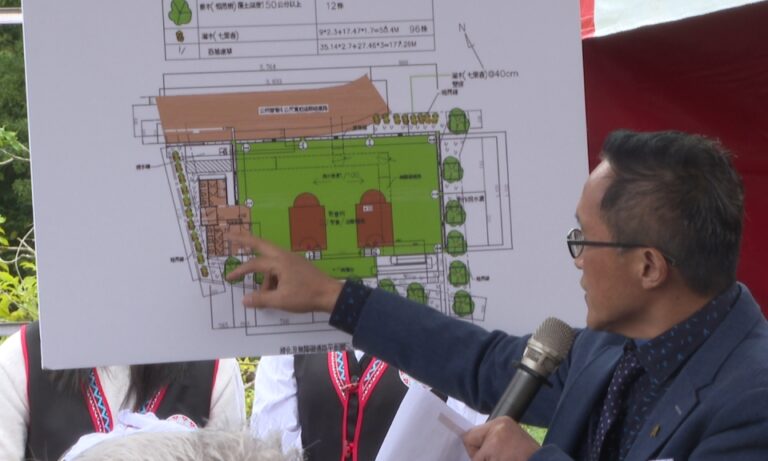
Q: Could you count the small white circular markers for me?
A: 9